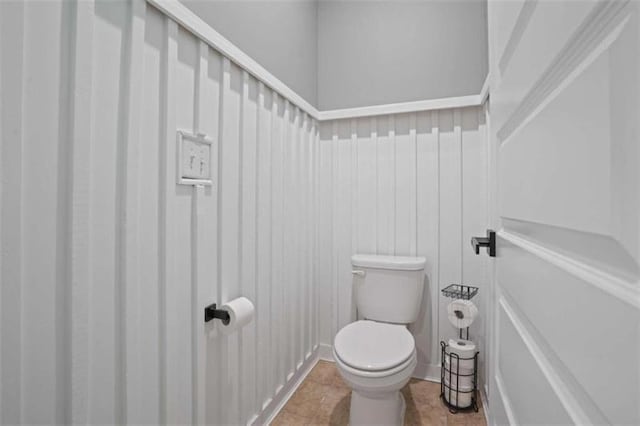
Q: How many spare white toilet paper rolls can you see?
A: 4